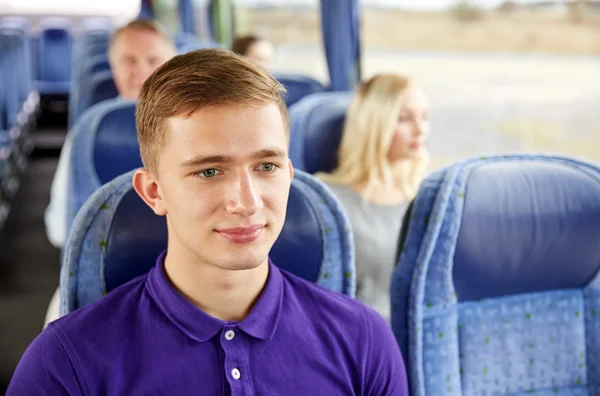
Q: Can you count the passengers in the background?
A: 3